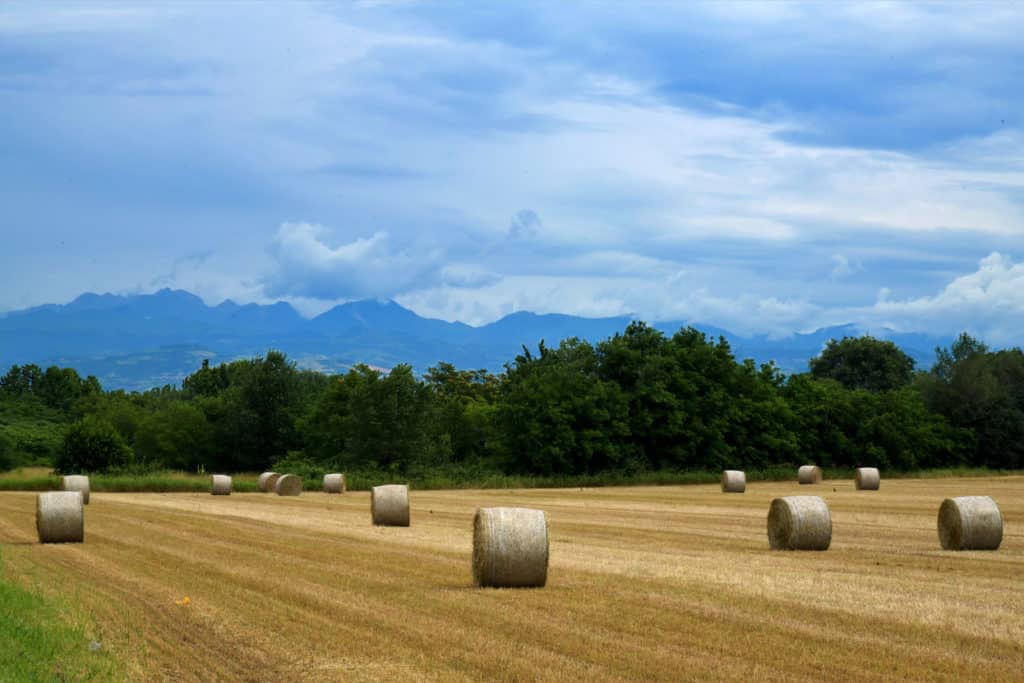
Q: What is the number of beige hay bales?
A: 13